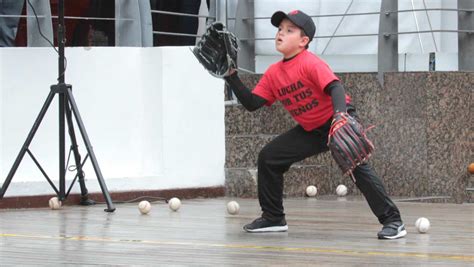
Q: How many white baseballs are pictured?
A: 7